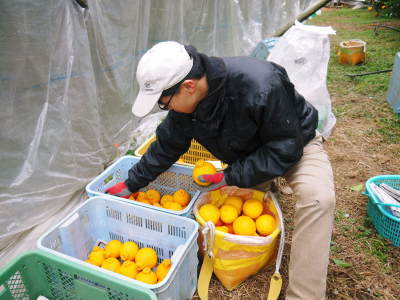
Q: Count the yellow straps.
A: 2